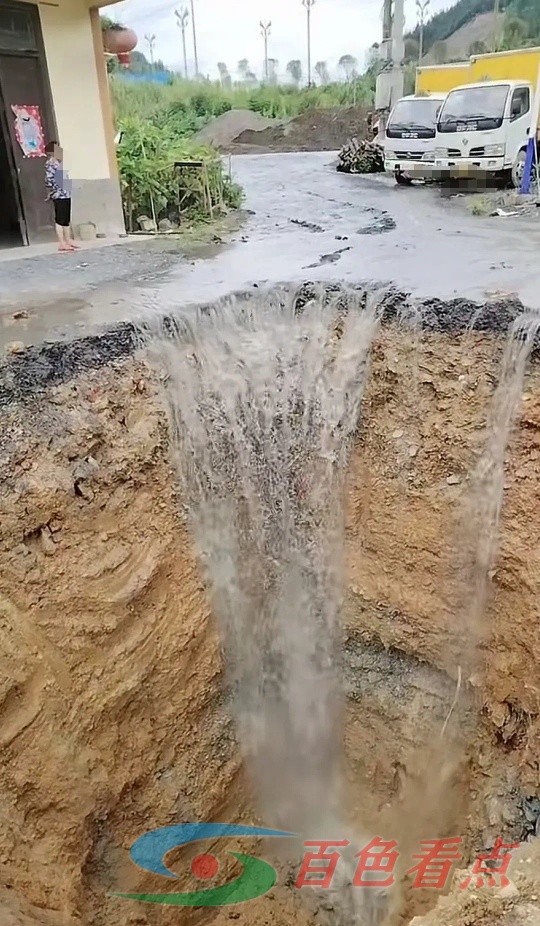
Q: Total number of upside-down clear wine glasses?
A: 0